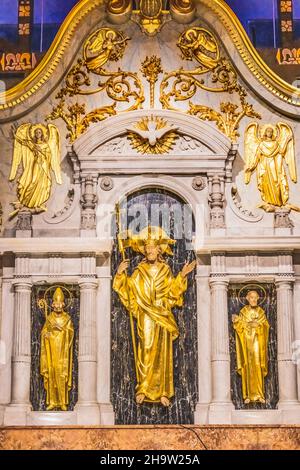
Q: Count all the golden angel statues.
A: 4